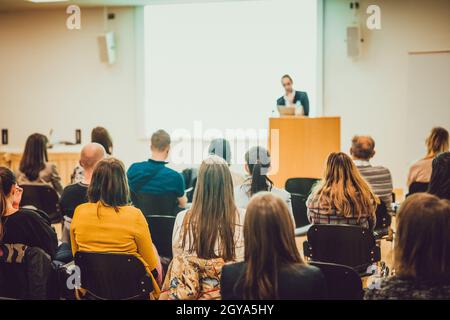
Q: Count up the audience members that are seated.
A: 15